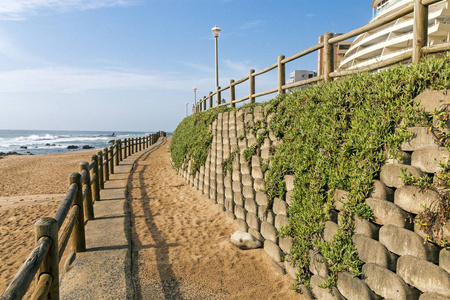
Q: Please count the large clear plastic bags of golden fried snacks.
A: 0